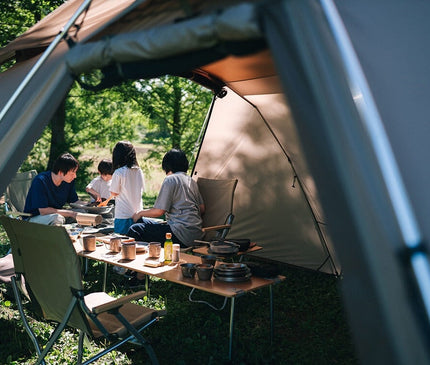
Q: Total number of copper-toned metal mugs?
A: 4